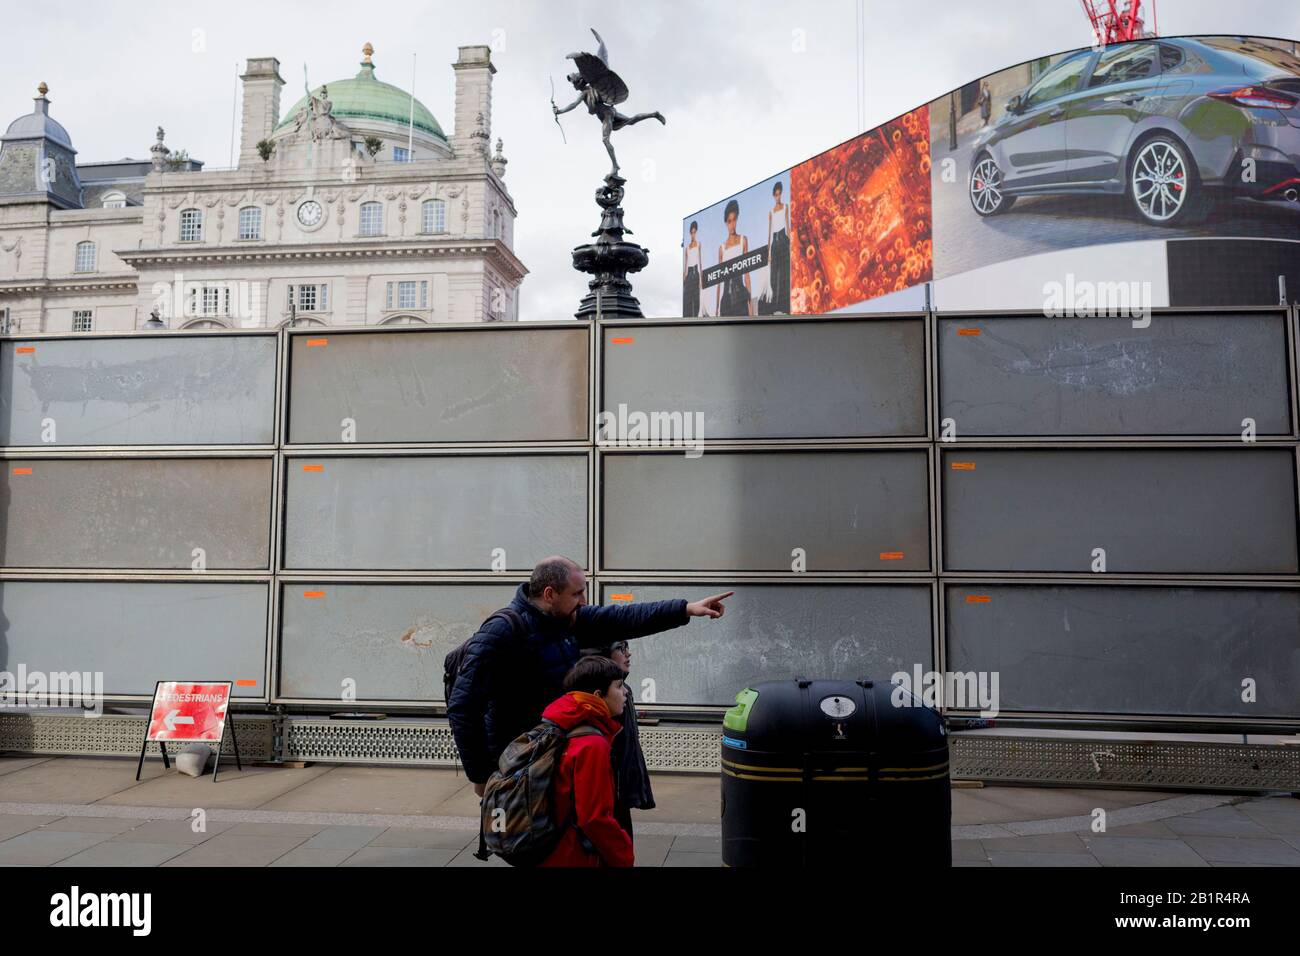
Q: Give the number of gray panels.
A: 12